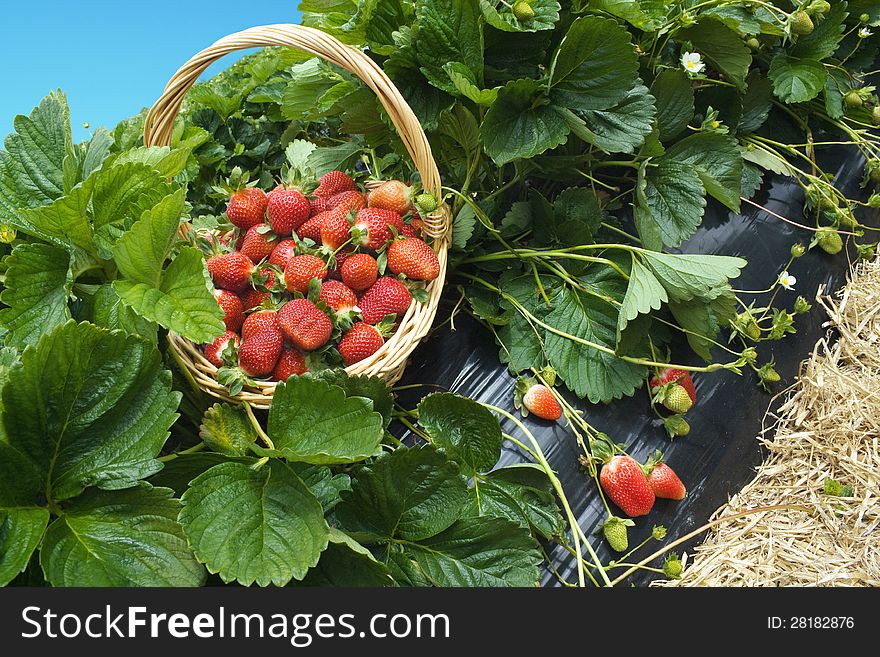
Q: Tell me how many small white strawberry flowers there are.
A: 3